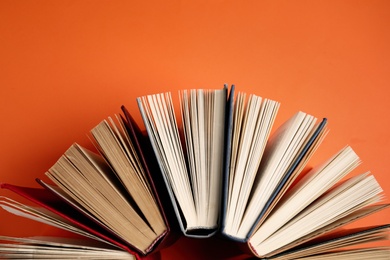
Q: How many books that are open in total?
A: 6